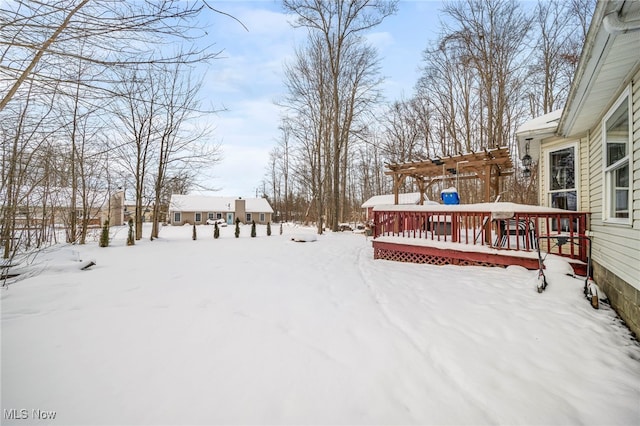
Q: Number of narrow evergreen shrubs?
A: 8